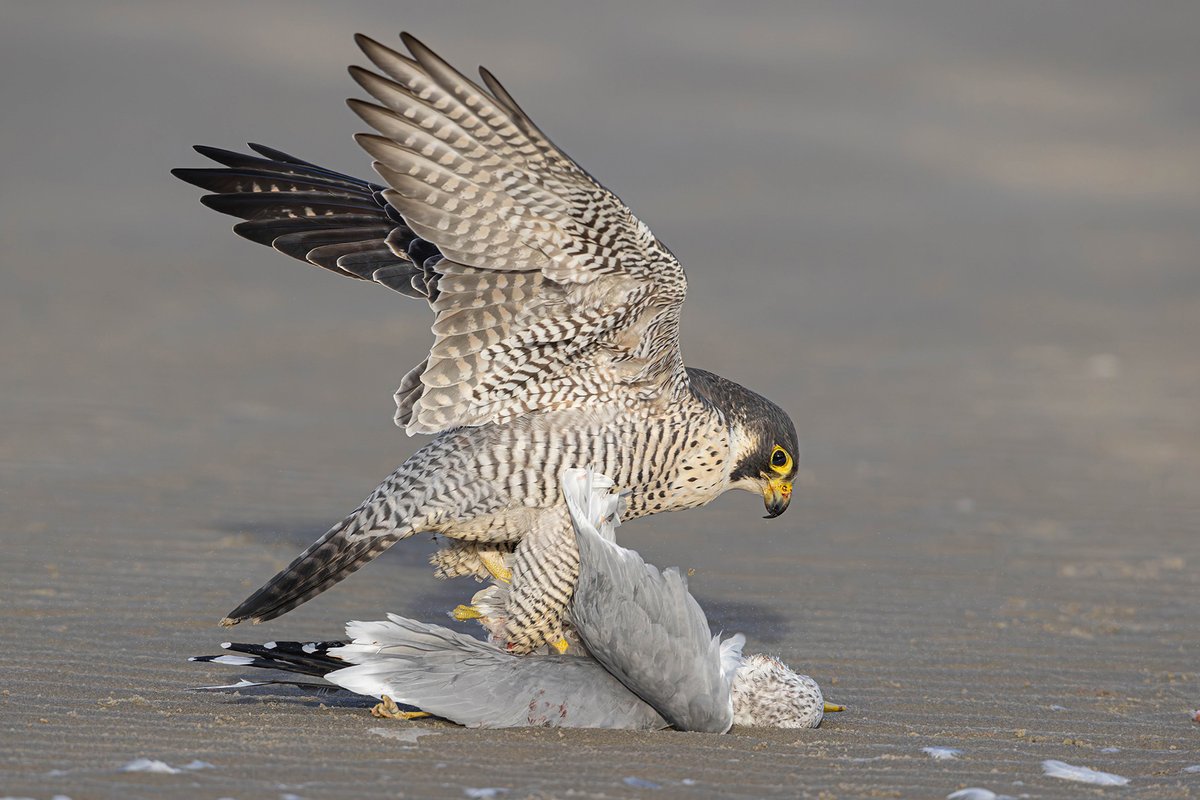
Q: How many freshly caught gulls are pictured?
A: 1